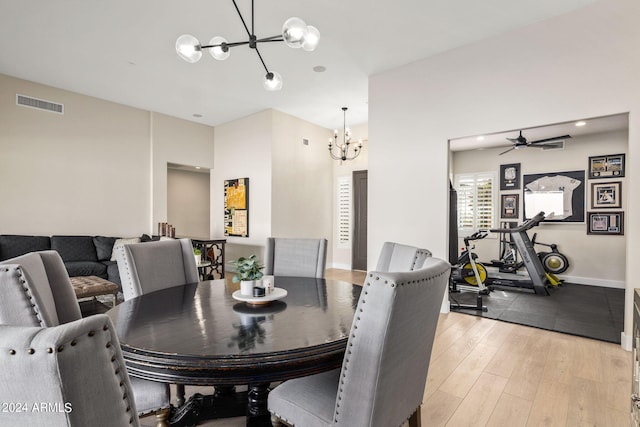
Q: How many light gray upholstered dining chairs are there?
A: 6